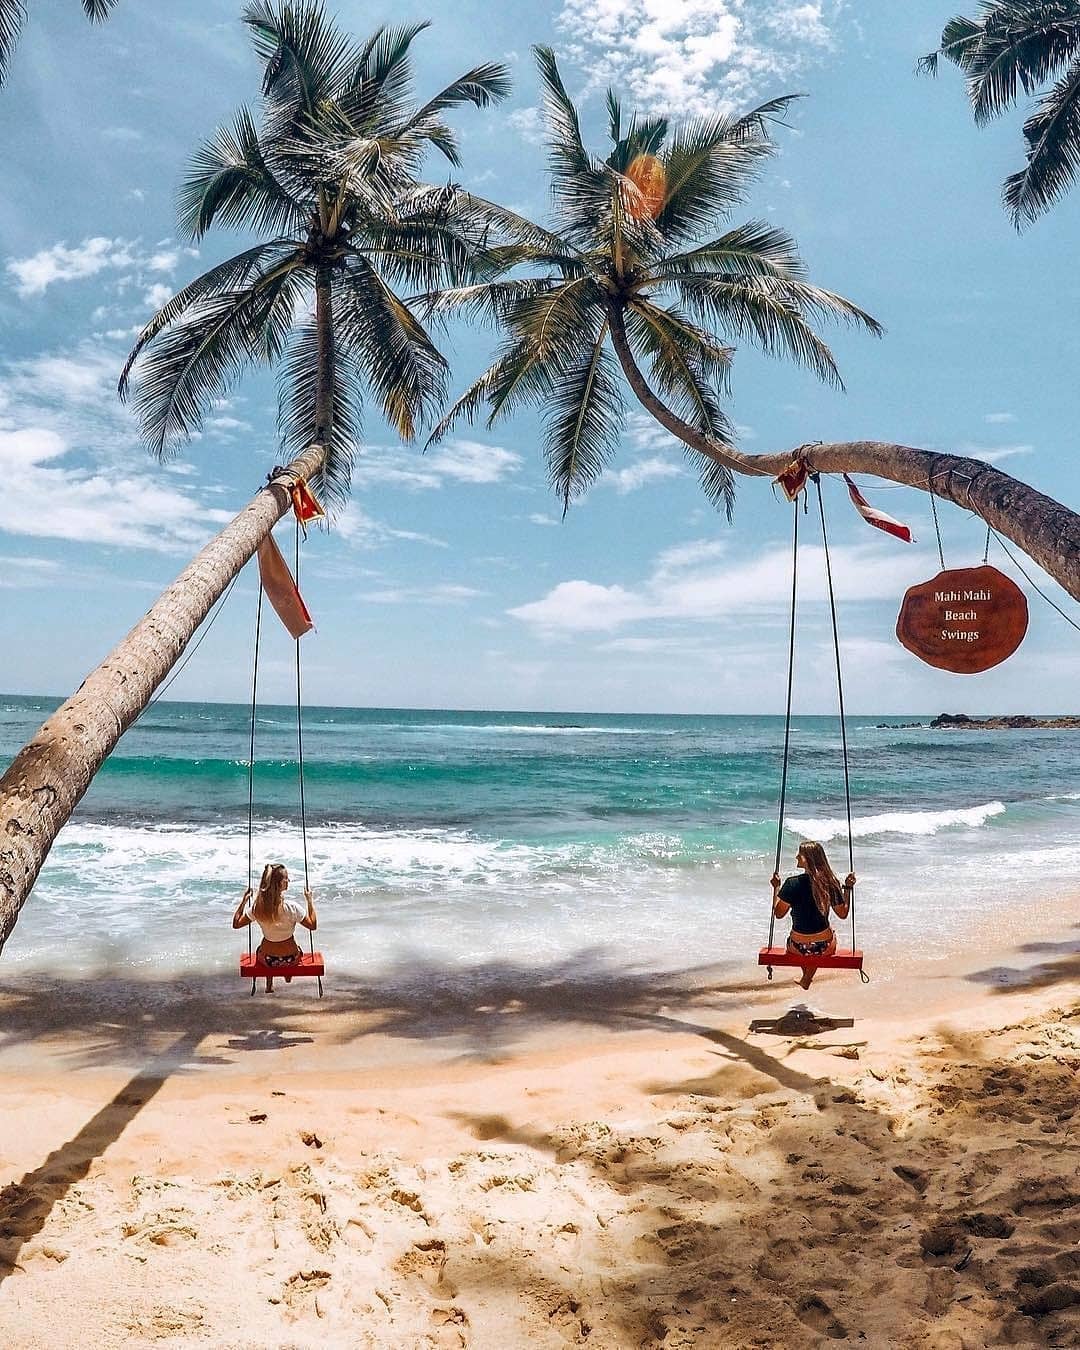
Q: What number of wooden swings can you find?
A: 2